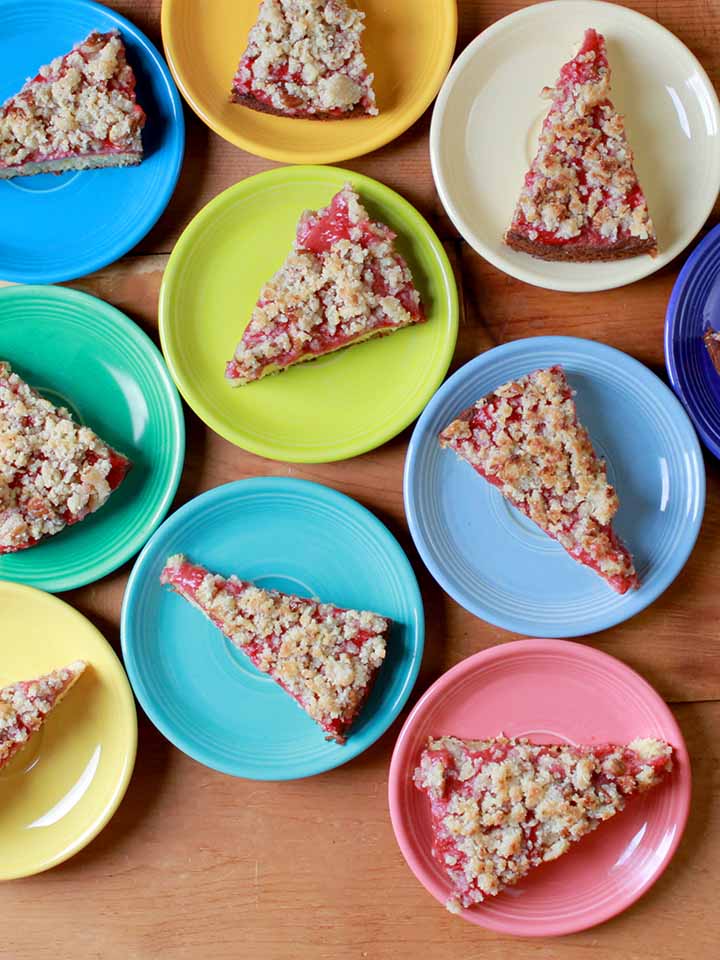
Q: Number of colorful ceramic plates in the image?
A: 10